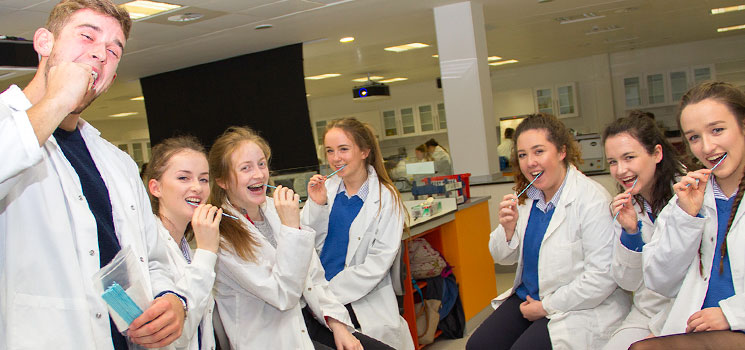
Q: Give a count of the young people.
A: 7